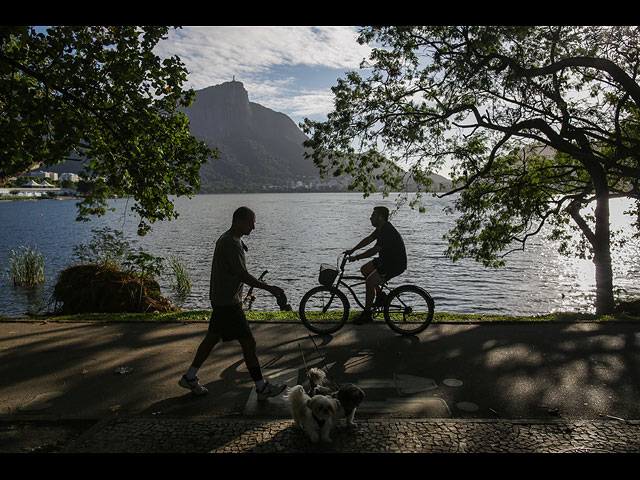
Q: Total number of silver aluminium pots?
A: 0